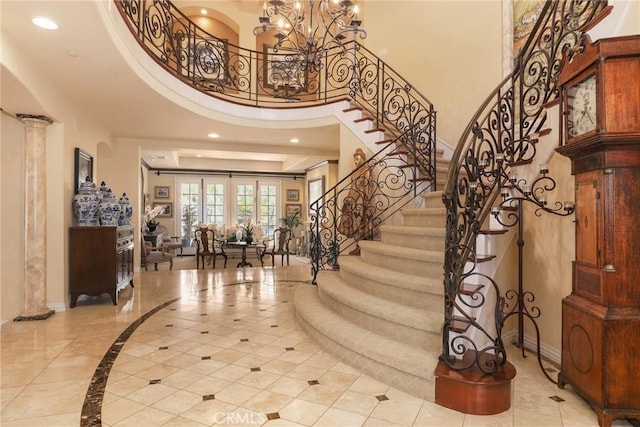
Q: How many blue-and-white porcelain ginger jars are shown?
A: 4